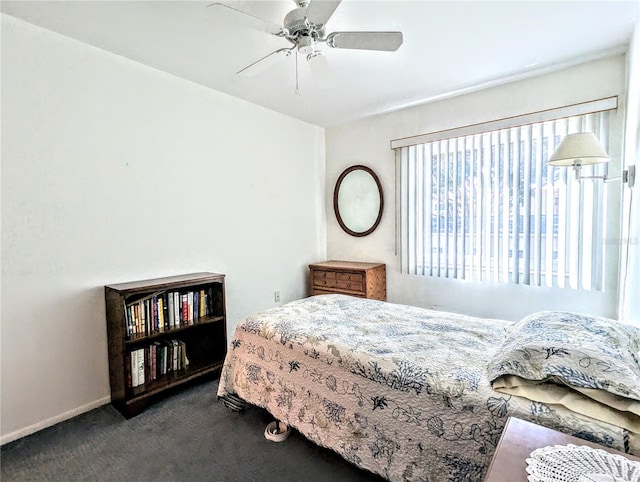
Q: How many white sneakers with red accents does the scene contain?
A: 0